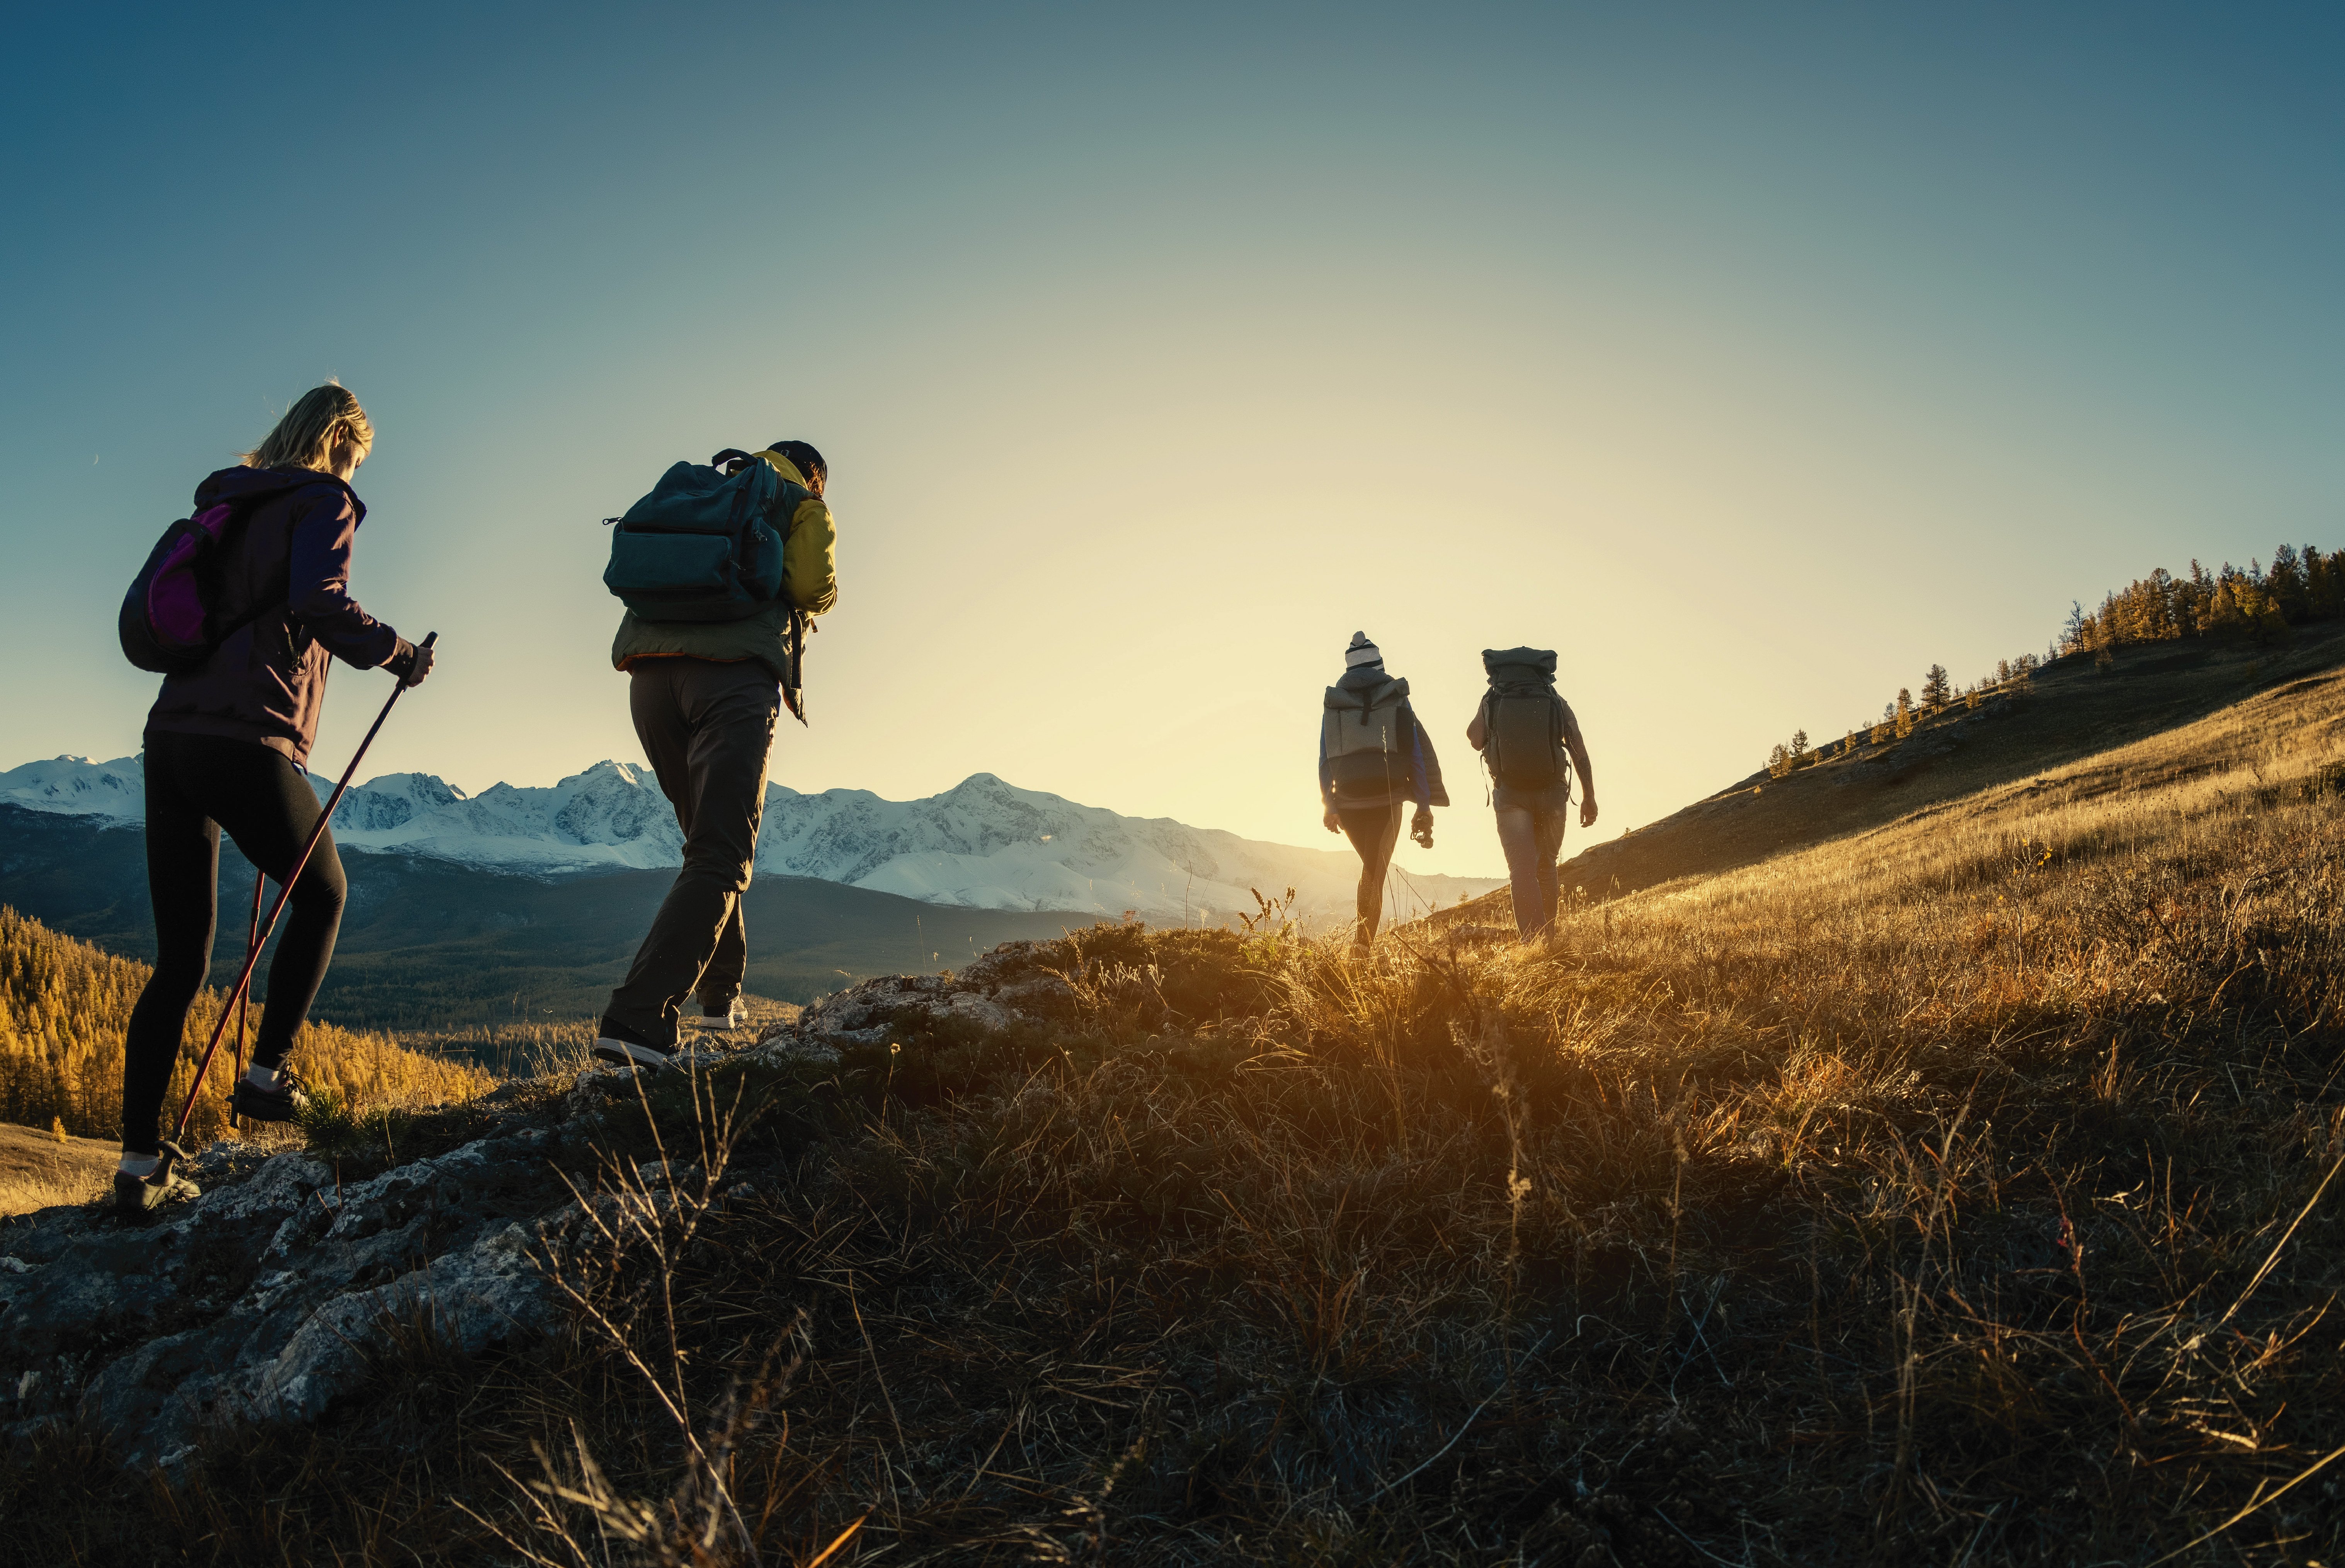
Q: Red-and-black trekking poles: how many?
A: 2